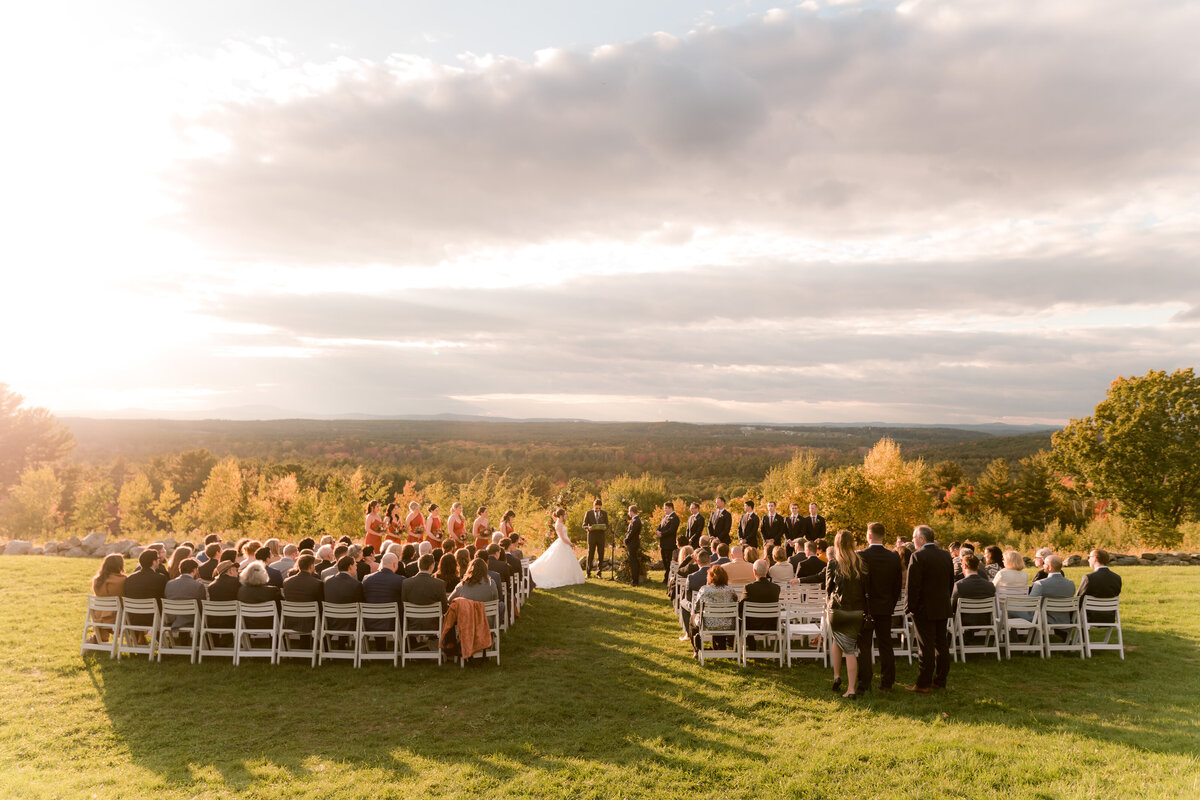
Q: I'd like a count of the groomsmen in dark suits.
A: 7